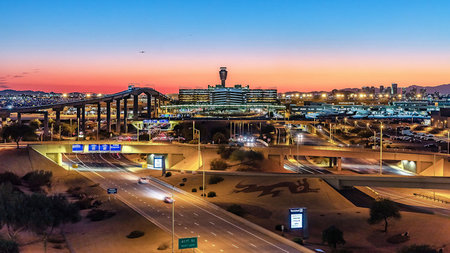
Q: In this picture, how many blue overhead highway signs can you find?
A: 4